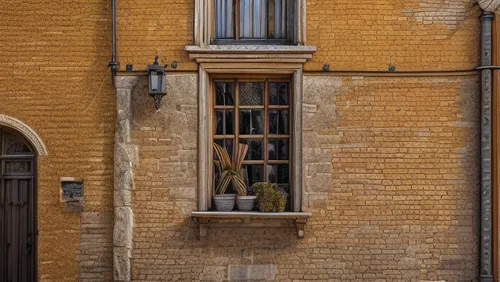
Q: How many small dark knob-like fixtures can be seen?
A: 4